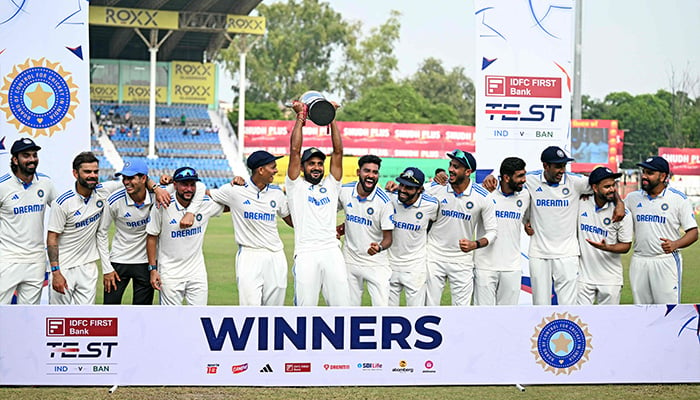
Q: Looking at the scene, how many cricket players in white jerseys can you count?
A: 13